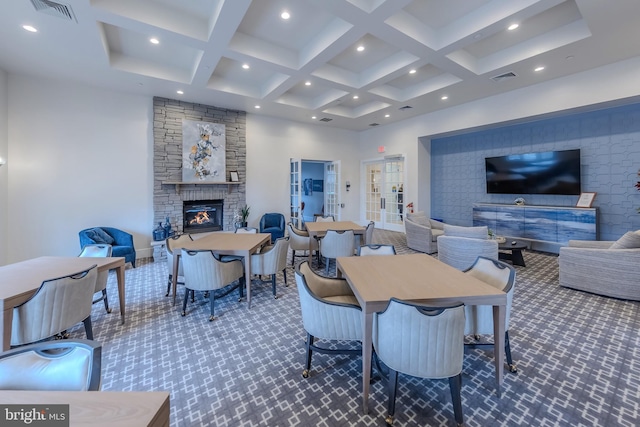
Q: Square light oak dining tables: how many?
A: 5